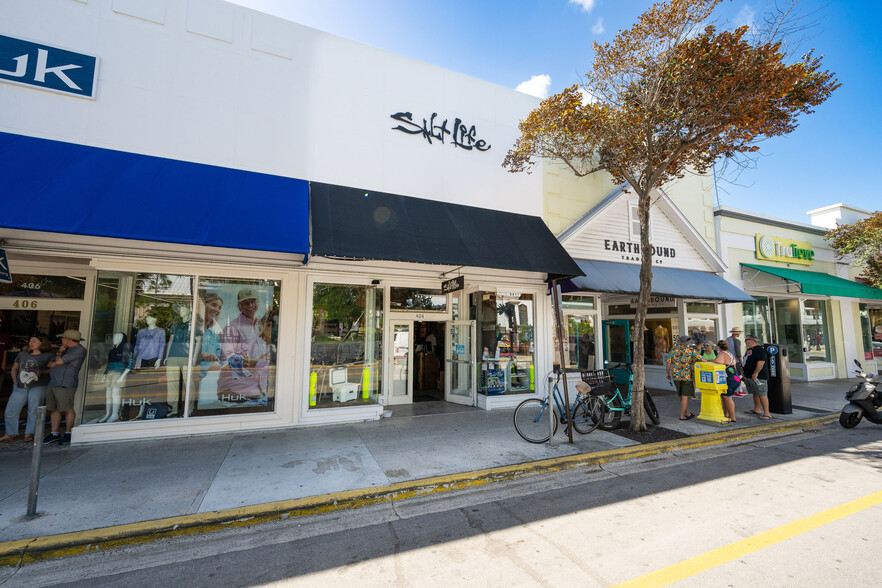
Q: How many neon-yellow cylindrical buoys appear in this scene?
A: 3